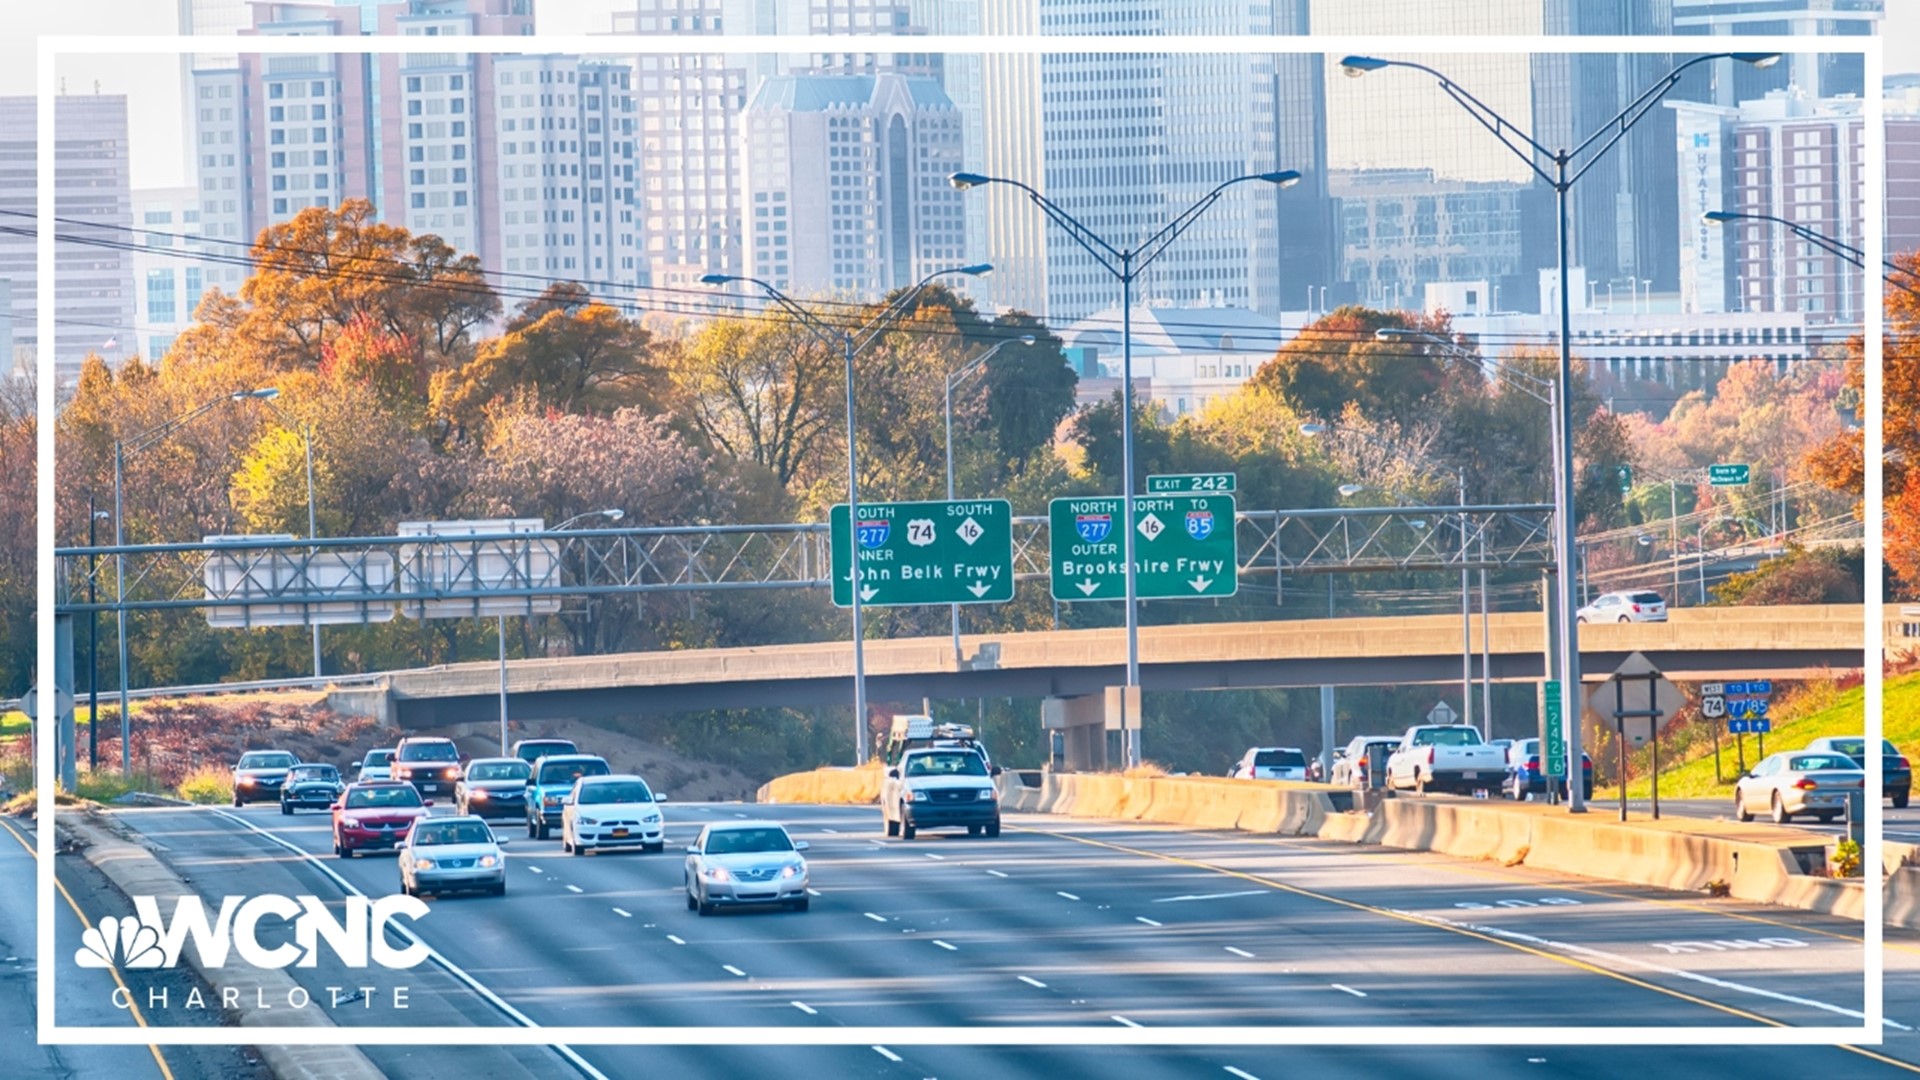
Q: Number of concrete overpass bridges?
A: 1